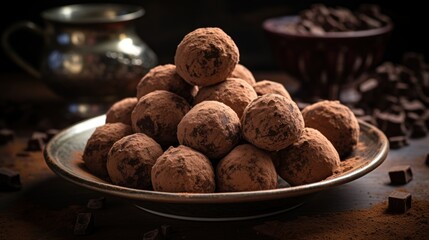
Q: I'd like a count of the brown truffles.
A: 15